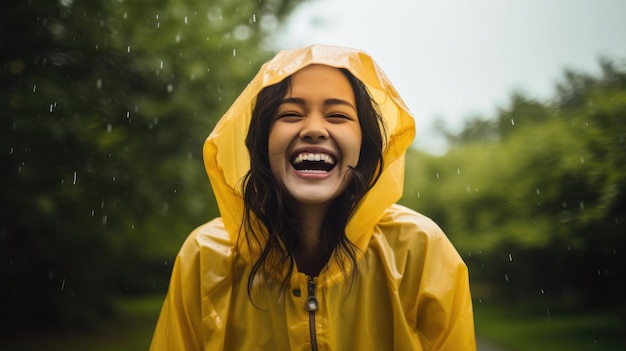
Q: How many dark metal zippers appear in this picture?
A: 1